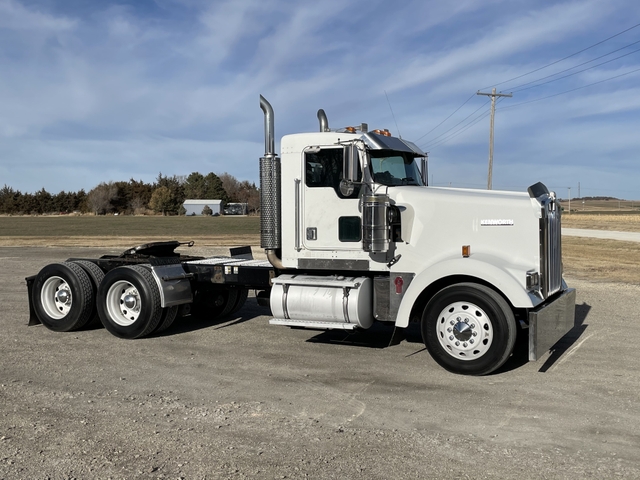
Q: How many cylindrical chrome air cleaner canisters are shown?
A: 1